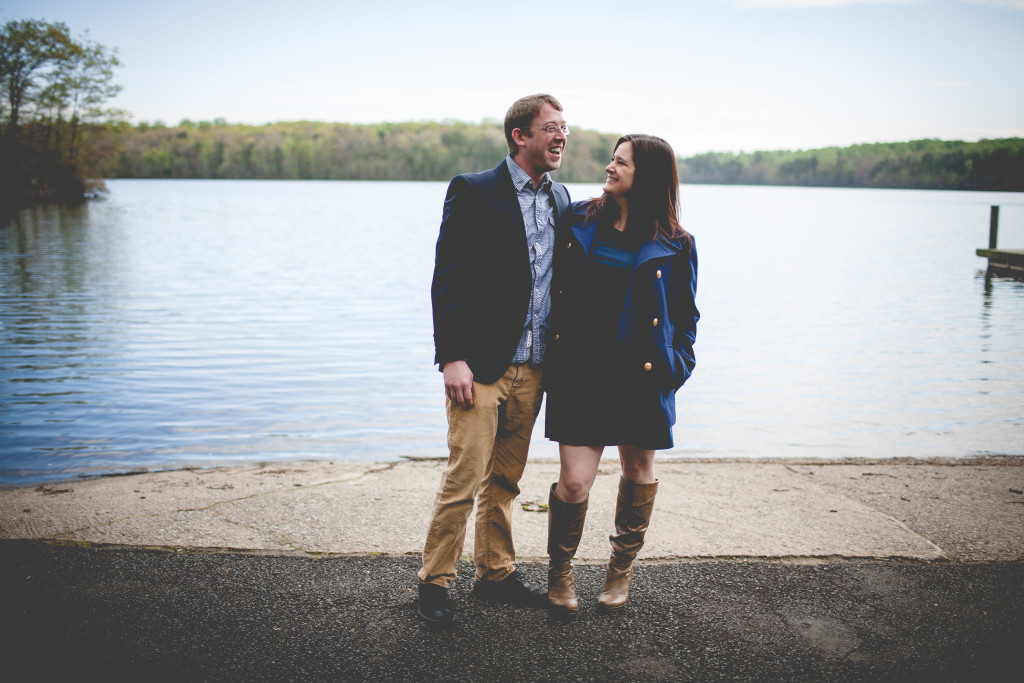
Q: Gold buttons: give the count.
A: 6